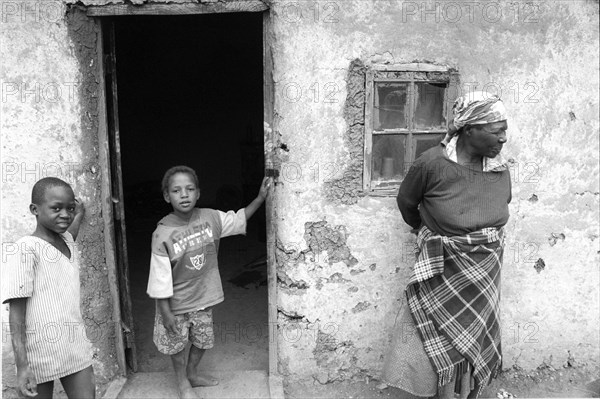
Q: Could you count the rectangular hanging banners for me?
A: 0